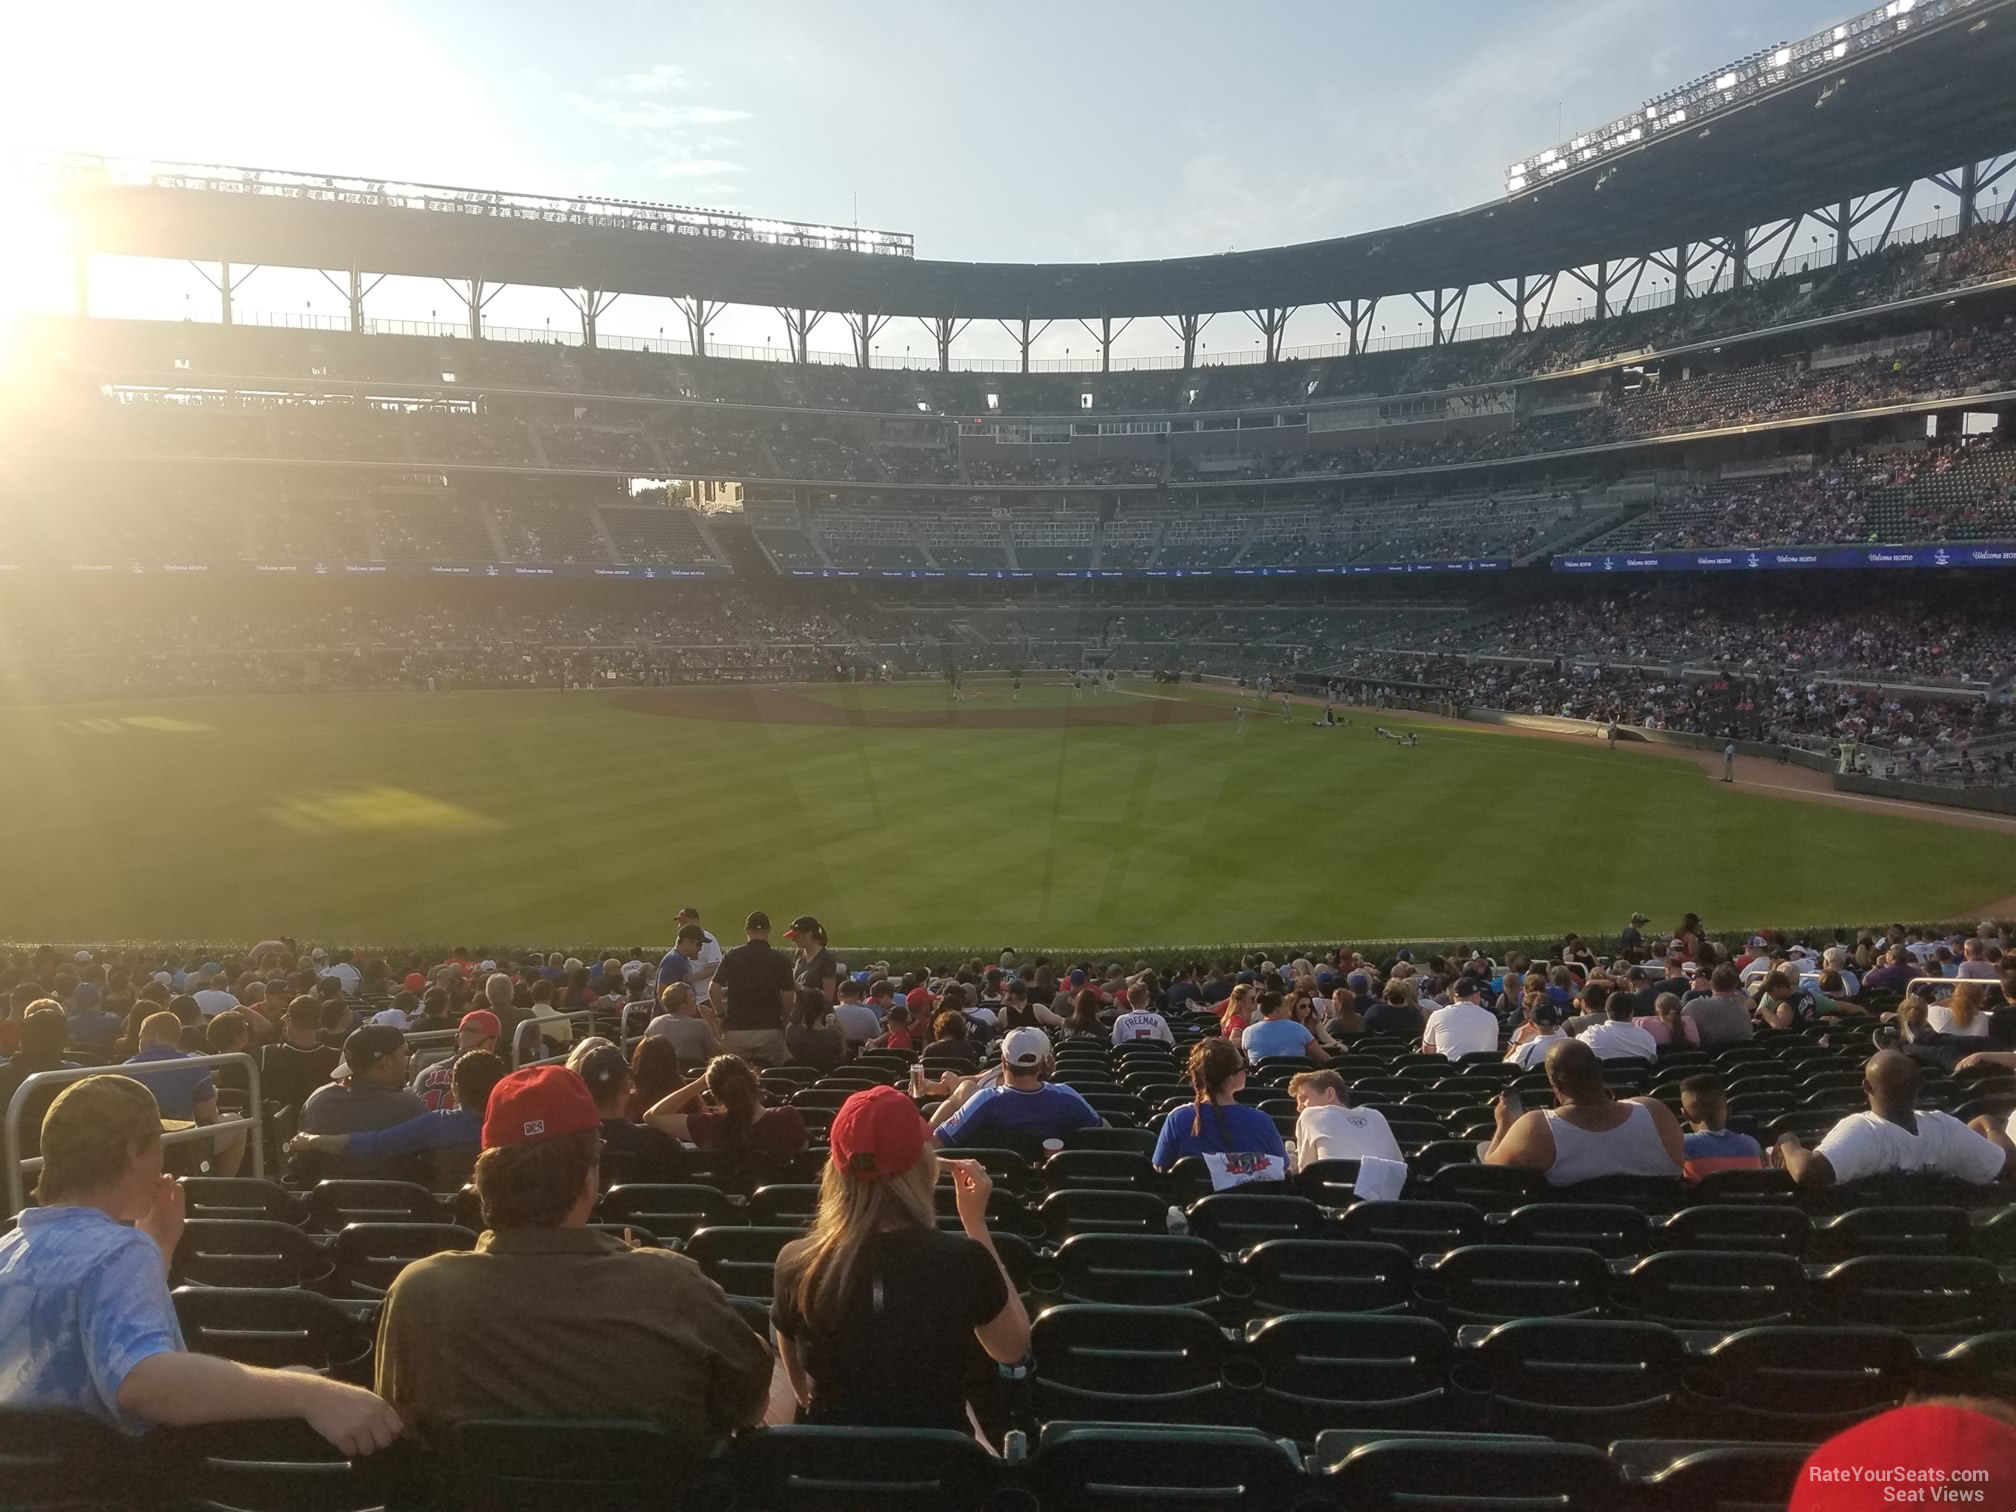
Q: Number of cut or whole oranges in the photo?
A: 0